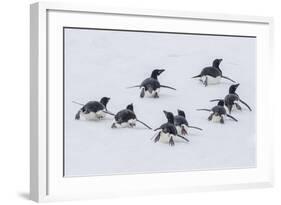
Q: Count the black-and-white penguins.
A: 8